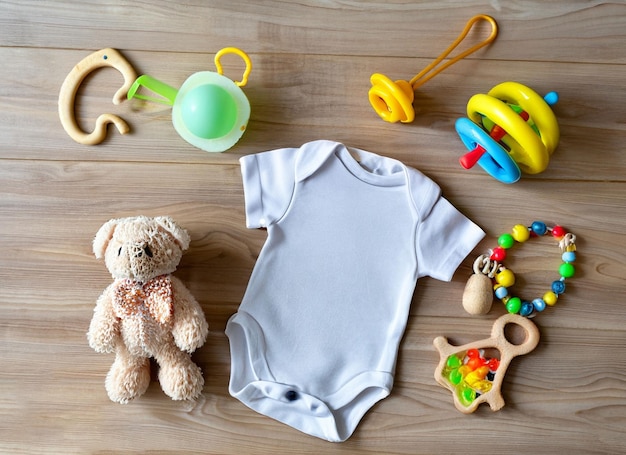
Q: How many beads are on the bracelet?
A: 14